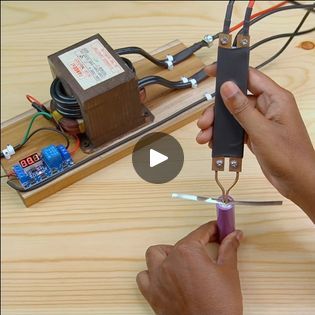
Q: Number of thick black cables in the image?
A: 2